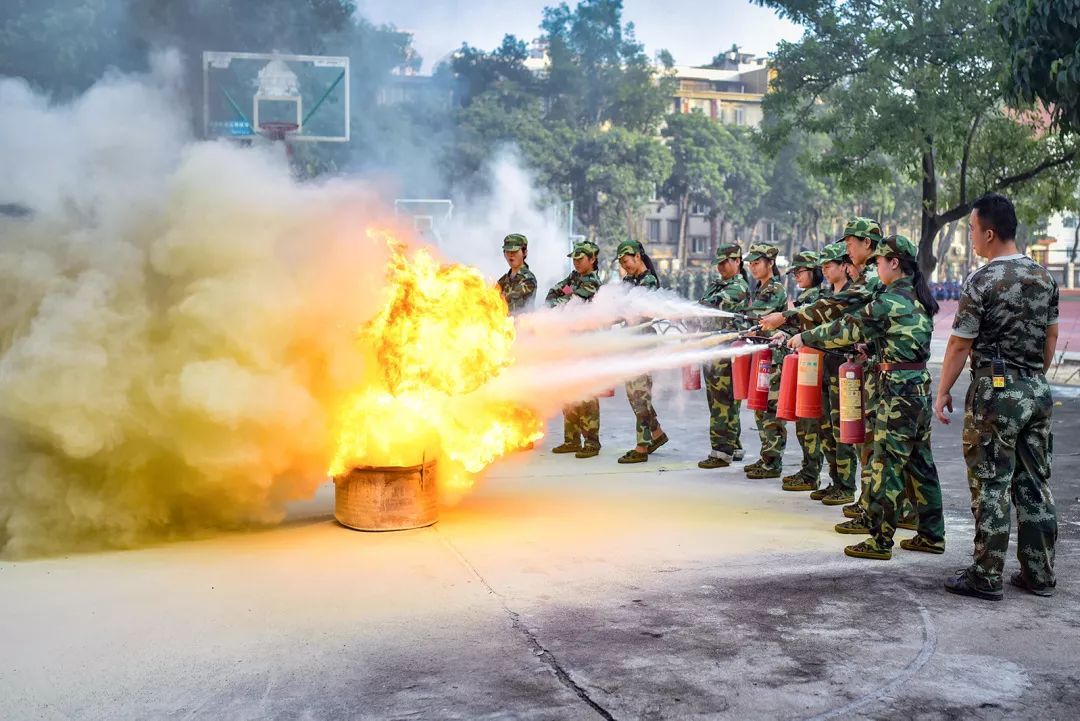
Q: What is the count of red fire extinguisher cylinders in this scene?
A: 7